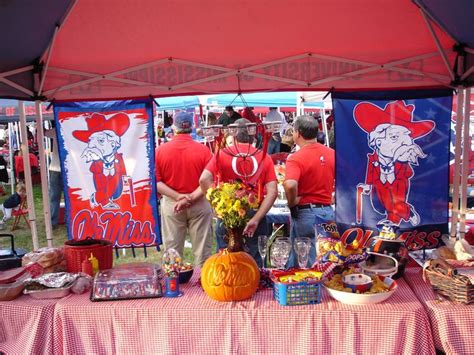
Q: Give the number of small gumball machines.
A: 1